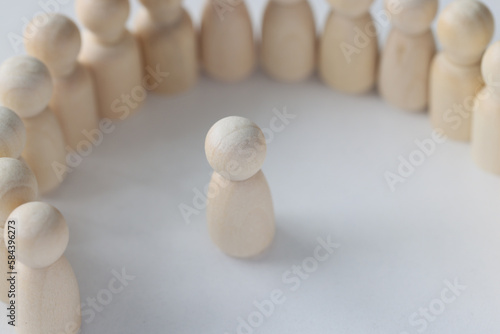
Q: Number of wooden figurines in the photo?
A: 14